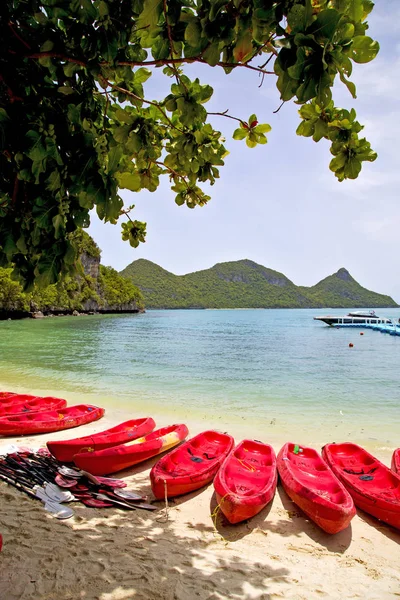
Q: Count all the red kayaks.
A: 11